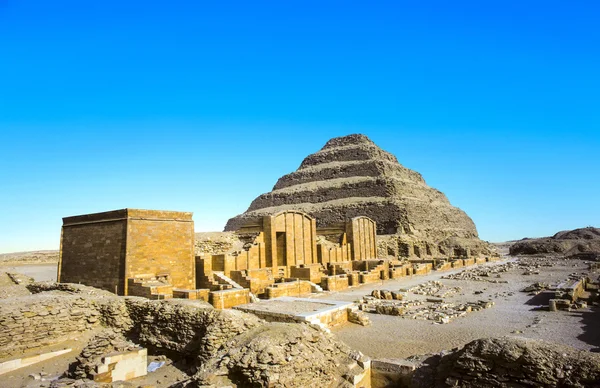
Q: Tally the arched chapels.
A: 2